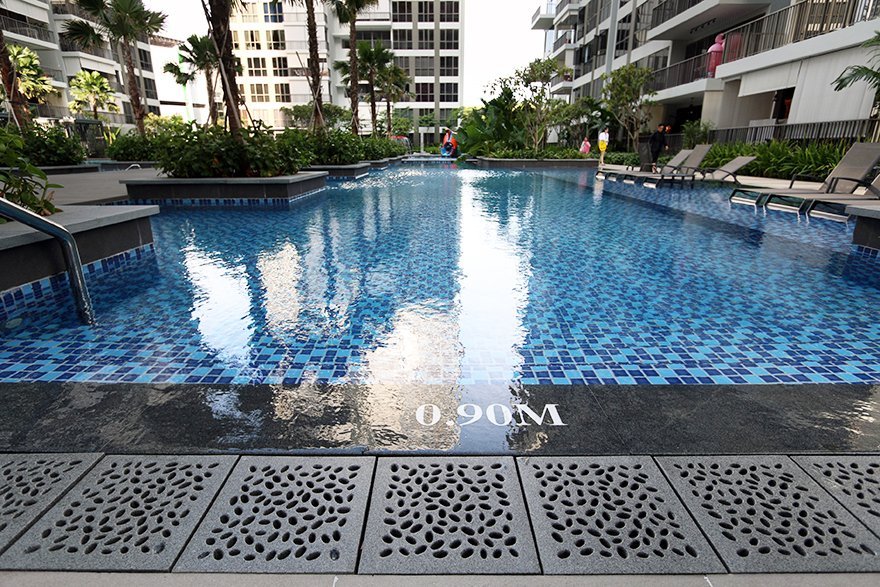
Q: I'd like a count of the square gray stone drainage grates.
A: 7